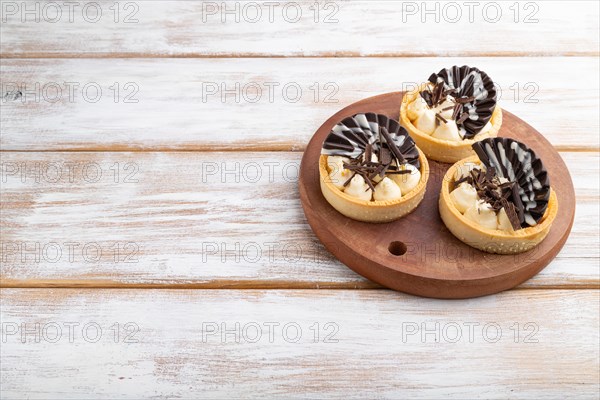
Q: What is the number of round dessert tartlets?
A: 3